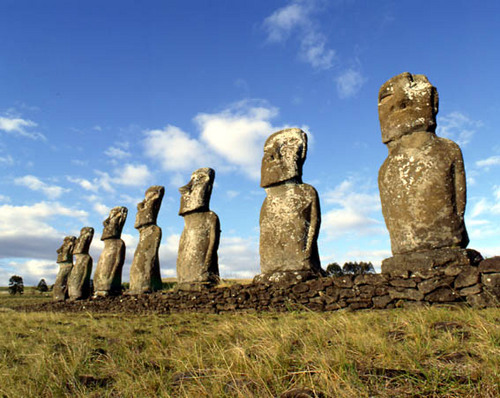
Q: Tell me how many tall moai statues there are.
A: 7